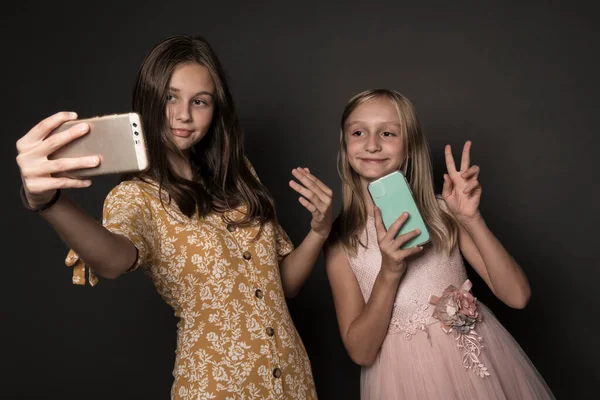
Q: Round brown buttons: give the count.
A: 5